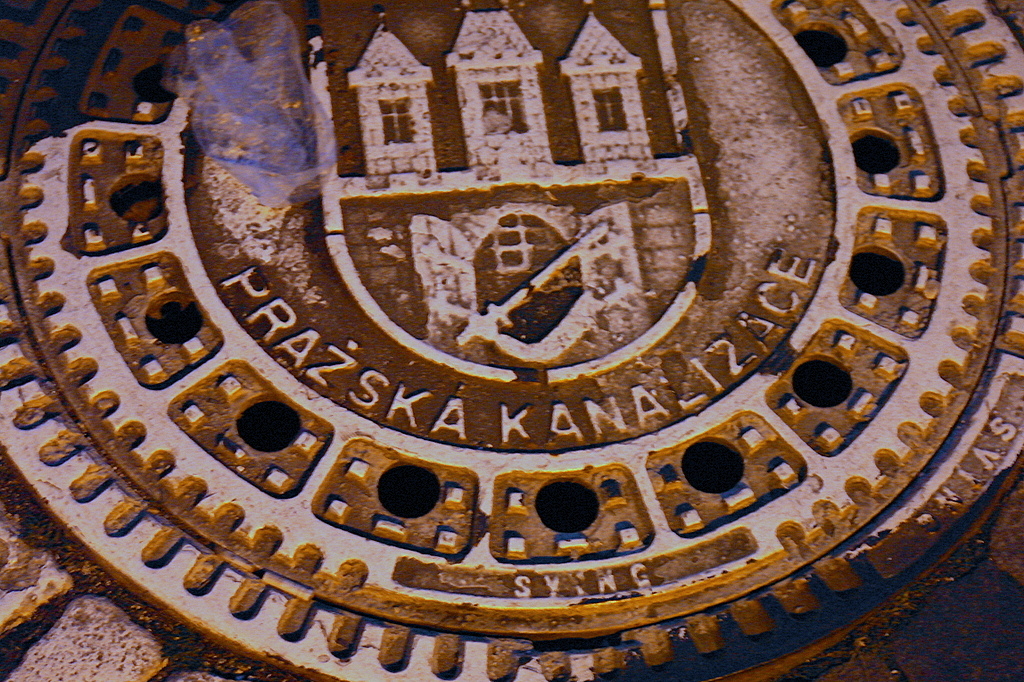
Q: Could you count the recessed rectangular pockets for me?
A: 11